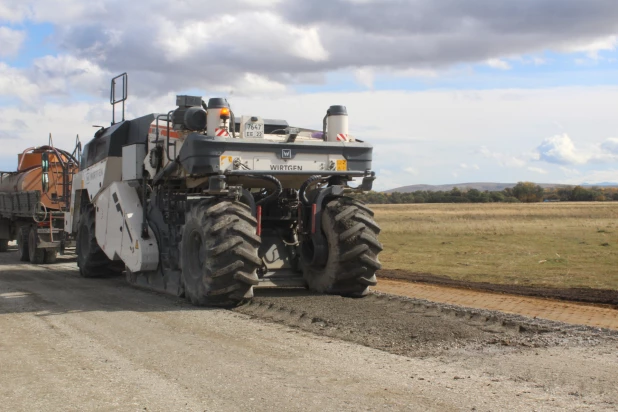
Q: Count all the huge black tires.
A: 3